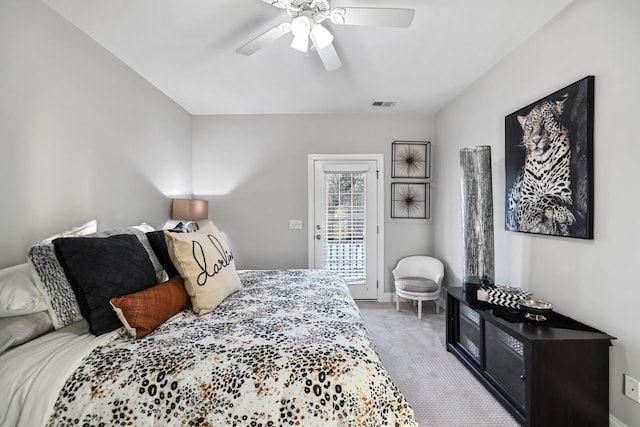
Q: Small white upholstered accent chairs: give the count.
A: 1